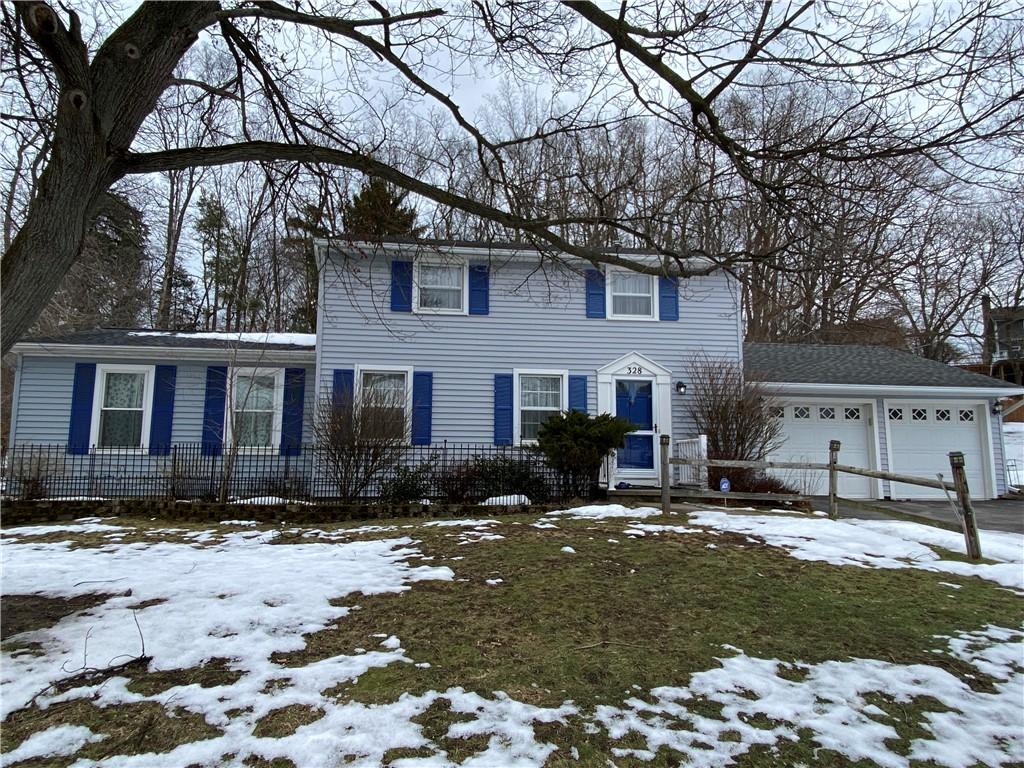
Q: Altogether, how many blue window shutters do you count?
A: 12